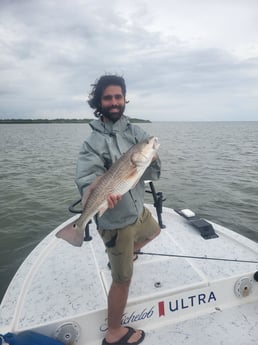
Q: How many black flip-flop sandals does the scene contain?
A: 1